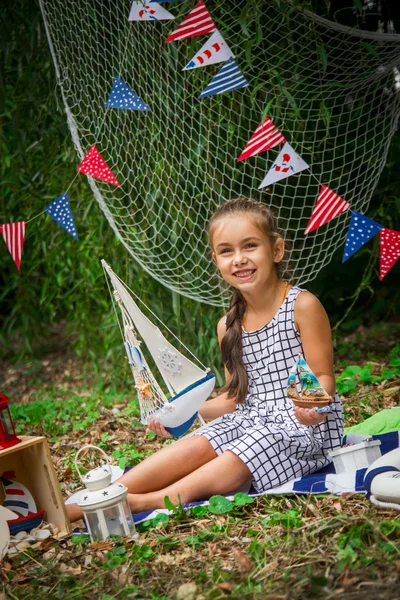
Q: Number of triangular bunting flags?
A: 13